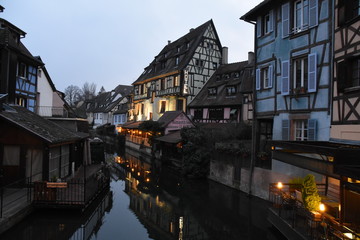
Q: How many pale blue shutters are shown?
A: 10